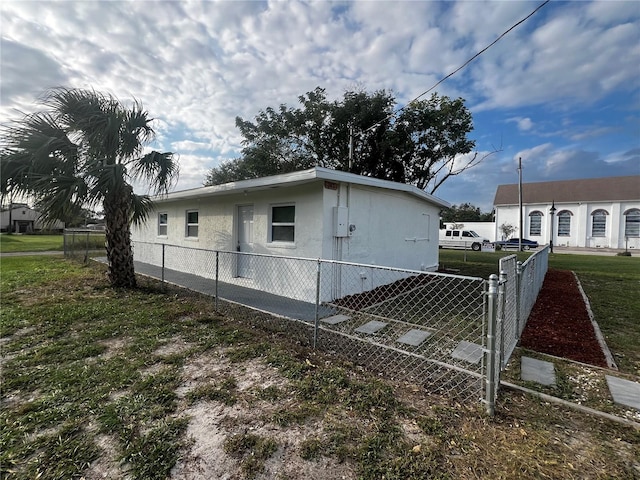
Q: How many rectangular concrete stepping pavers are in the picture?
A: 6